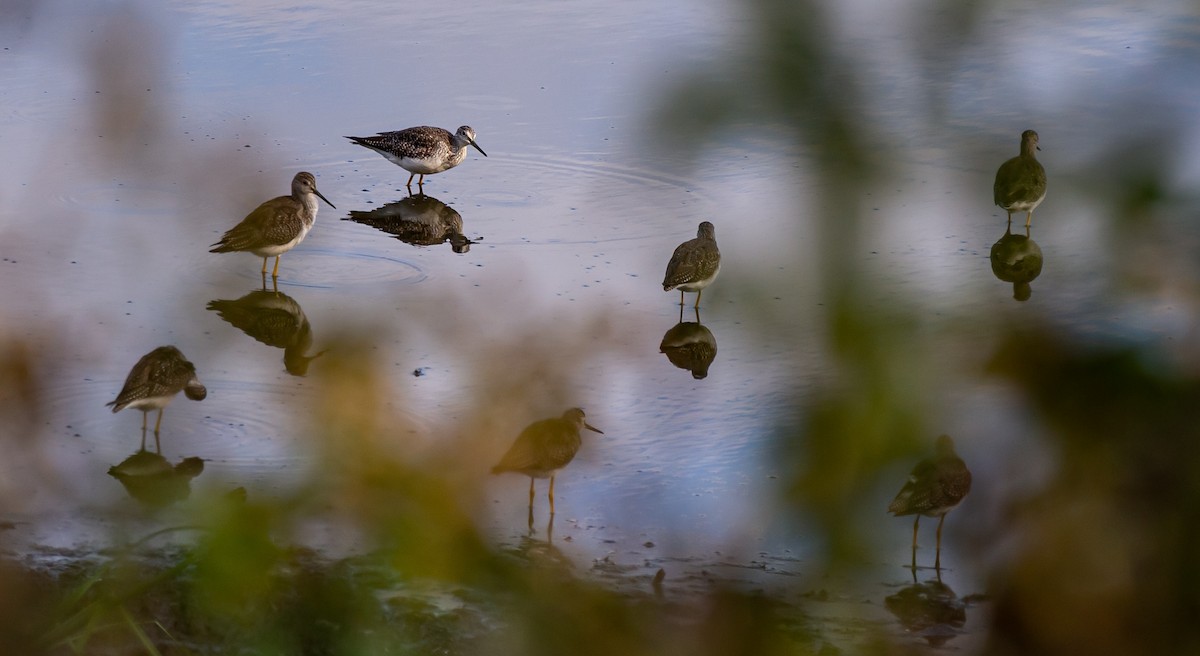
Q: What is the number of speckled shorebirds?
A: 7